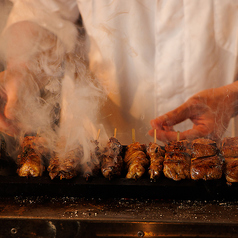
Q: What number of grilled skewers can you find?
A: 9